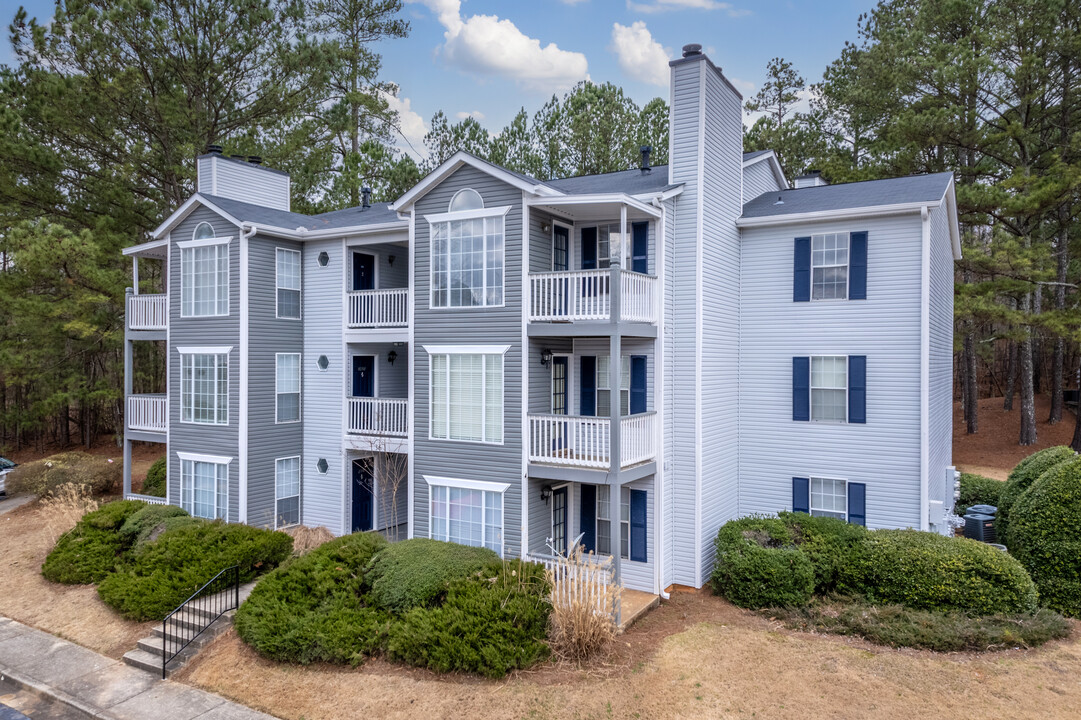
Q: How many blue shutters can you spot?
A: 12